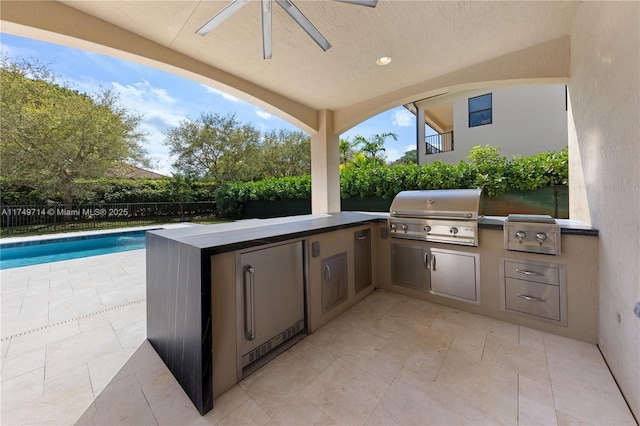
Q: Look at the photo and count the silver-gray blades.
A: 4